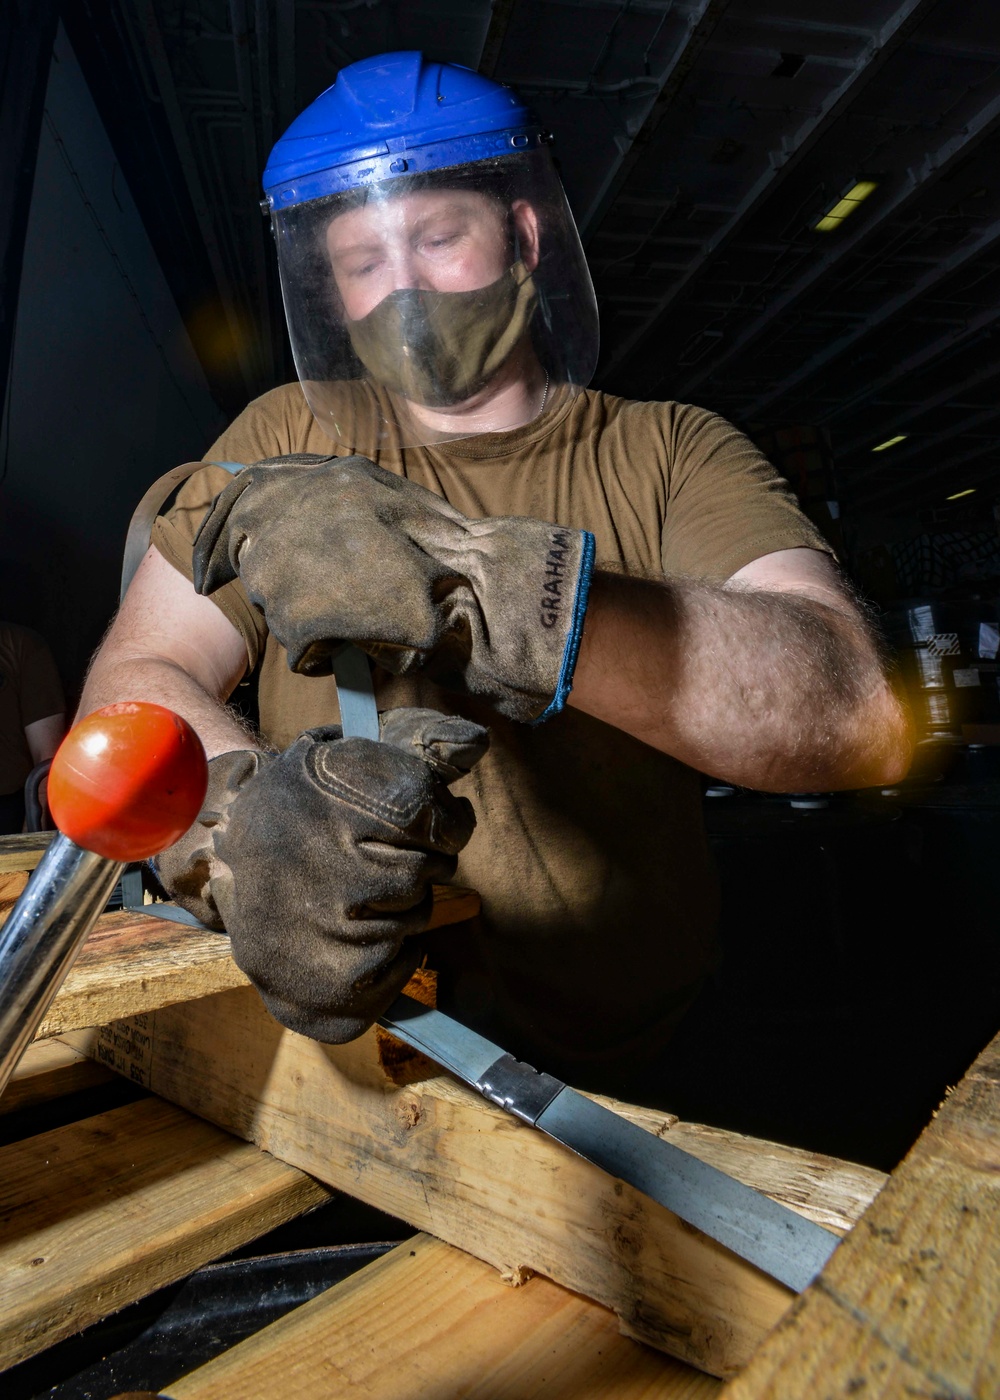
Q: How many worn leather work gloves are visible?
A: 2